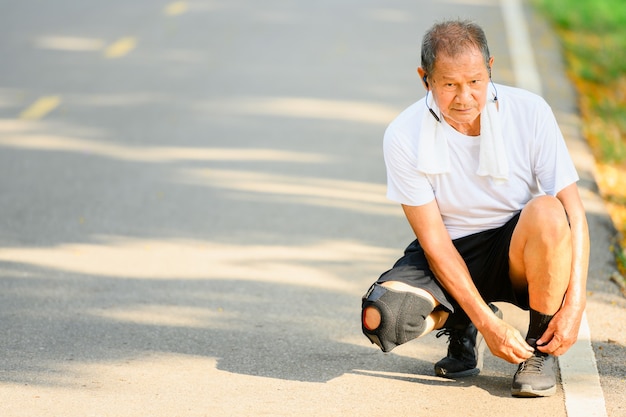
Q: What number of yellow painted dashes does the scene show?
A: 3